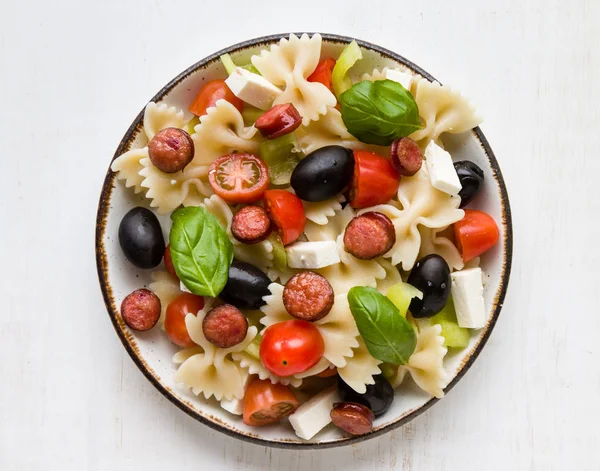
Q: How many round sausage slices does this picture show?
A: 9